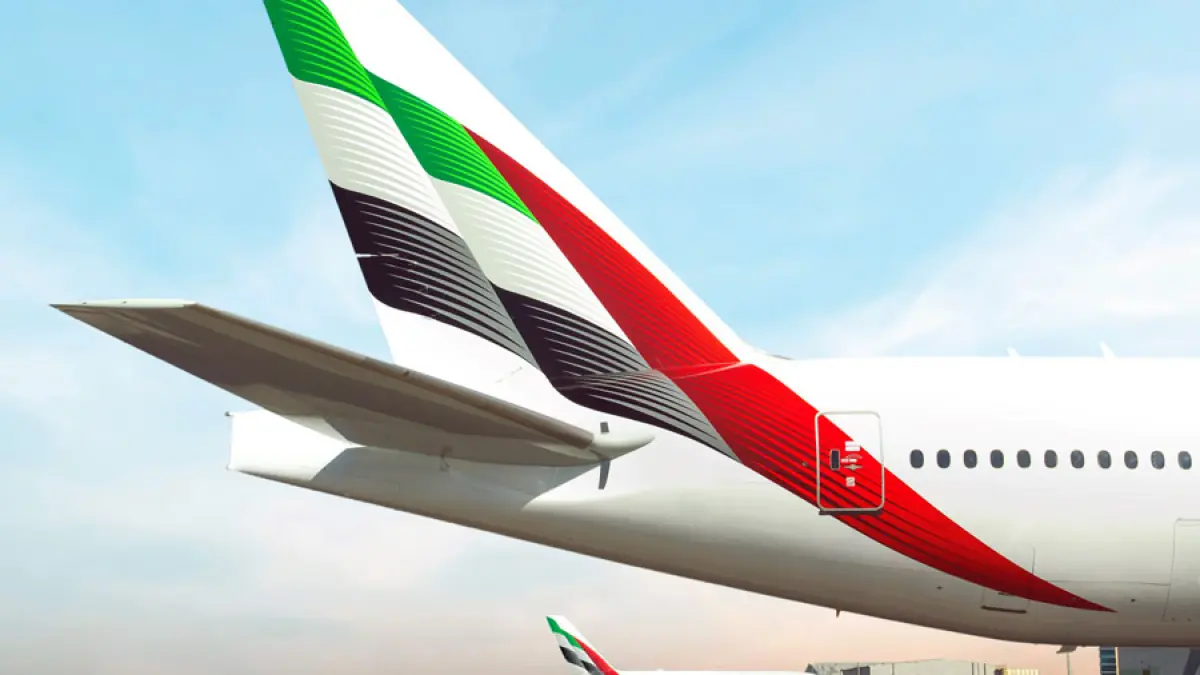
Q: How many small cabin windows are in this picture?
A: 11